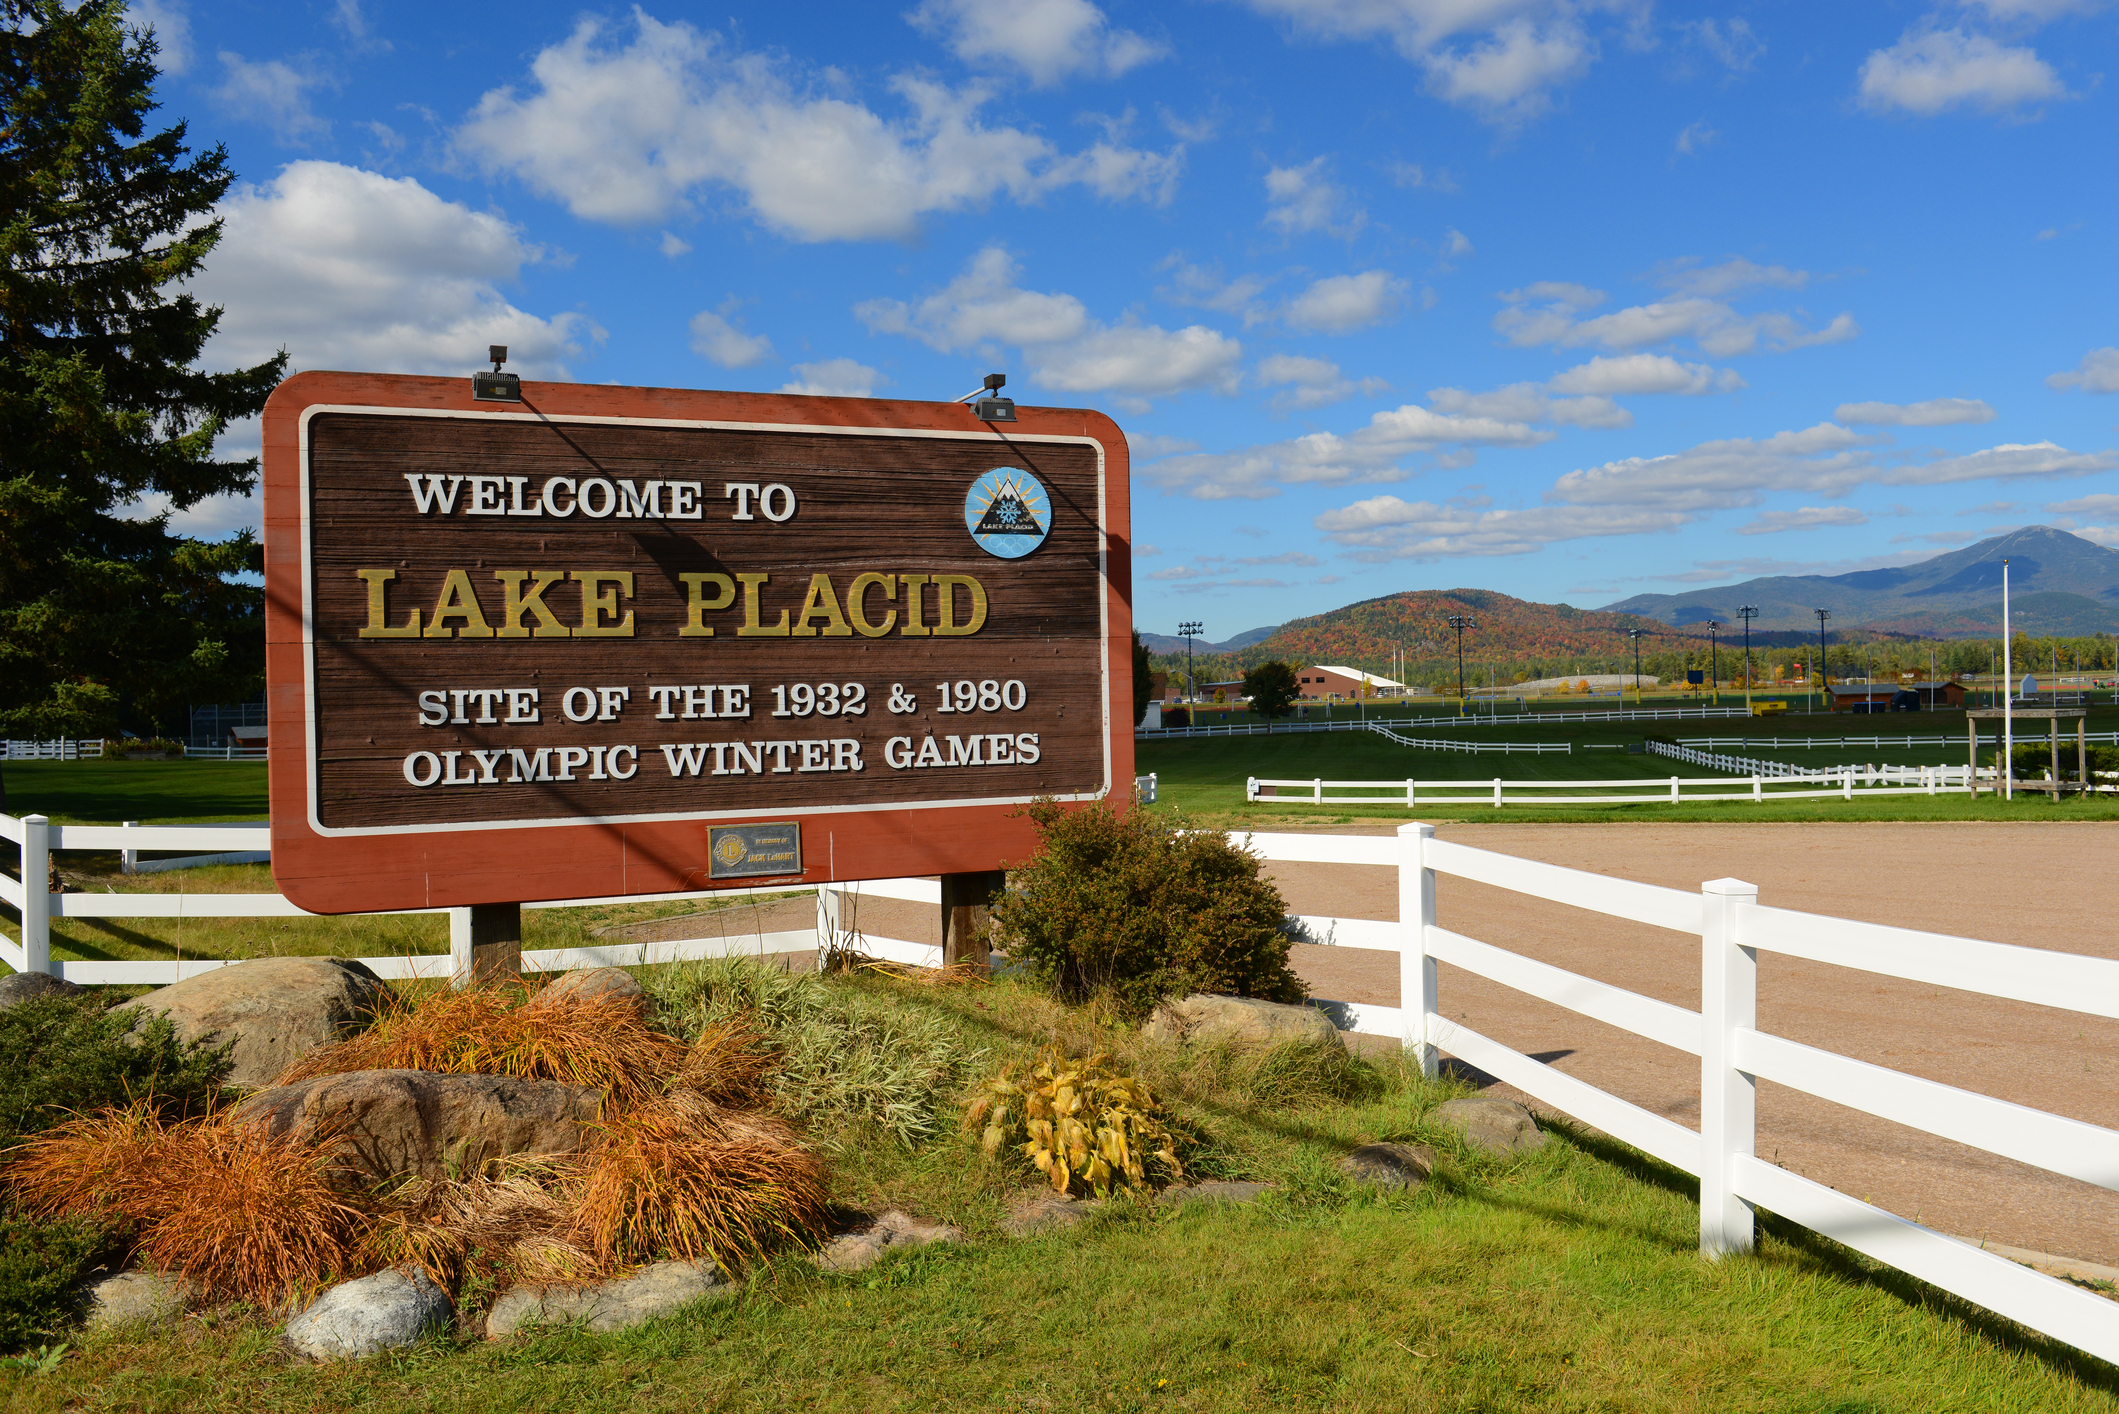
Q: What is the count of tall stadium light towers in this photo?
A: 6